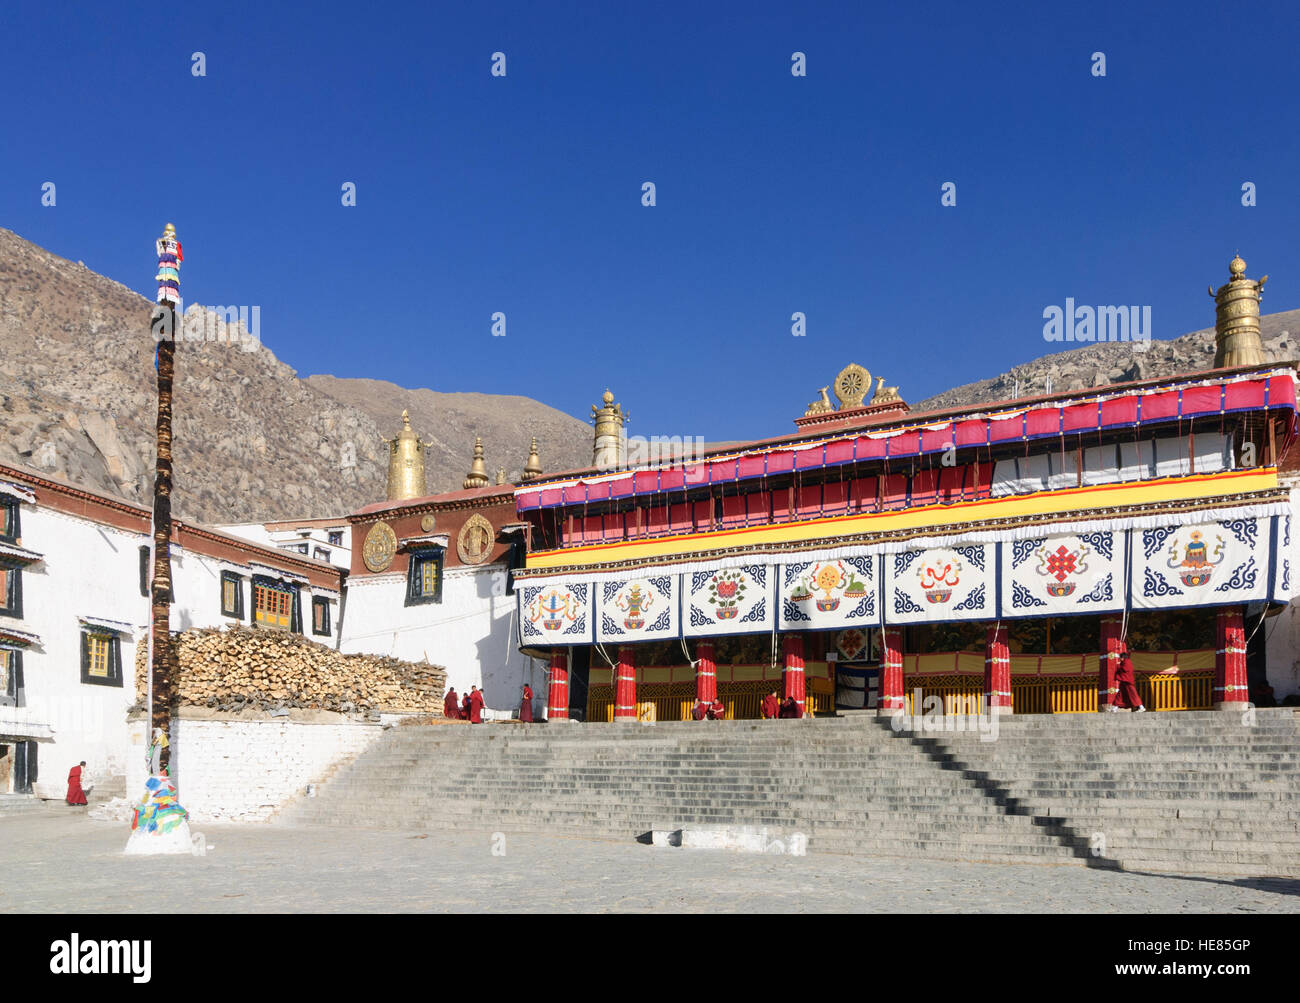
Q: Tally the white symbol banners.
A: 7